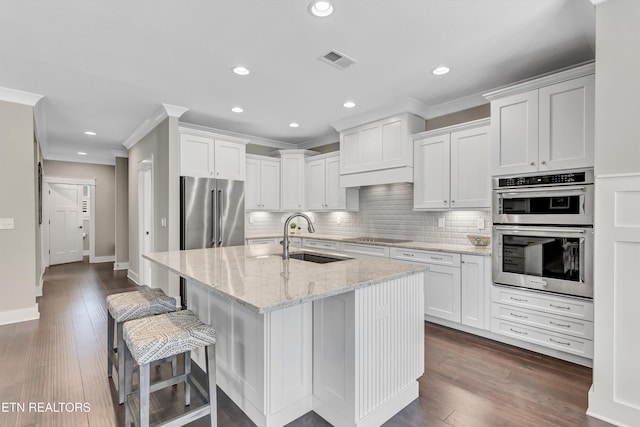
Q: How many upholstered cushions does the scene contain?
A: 2